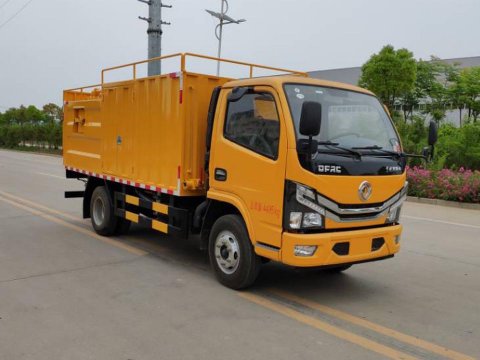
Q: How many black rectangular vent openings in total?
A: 2